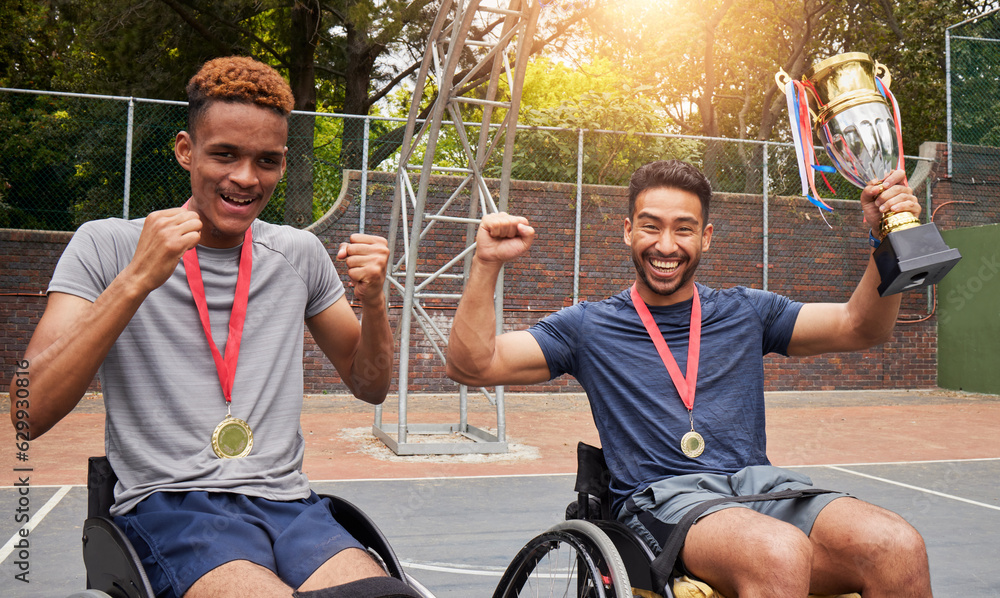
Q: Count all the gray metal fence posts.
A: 5